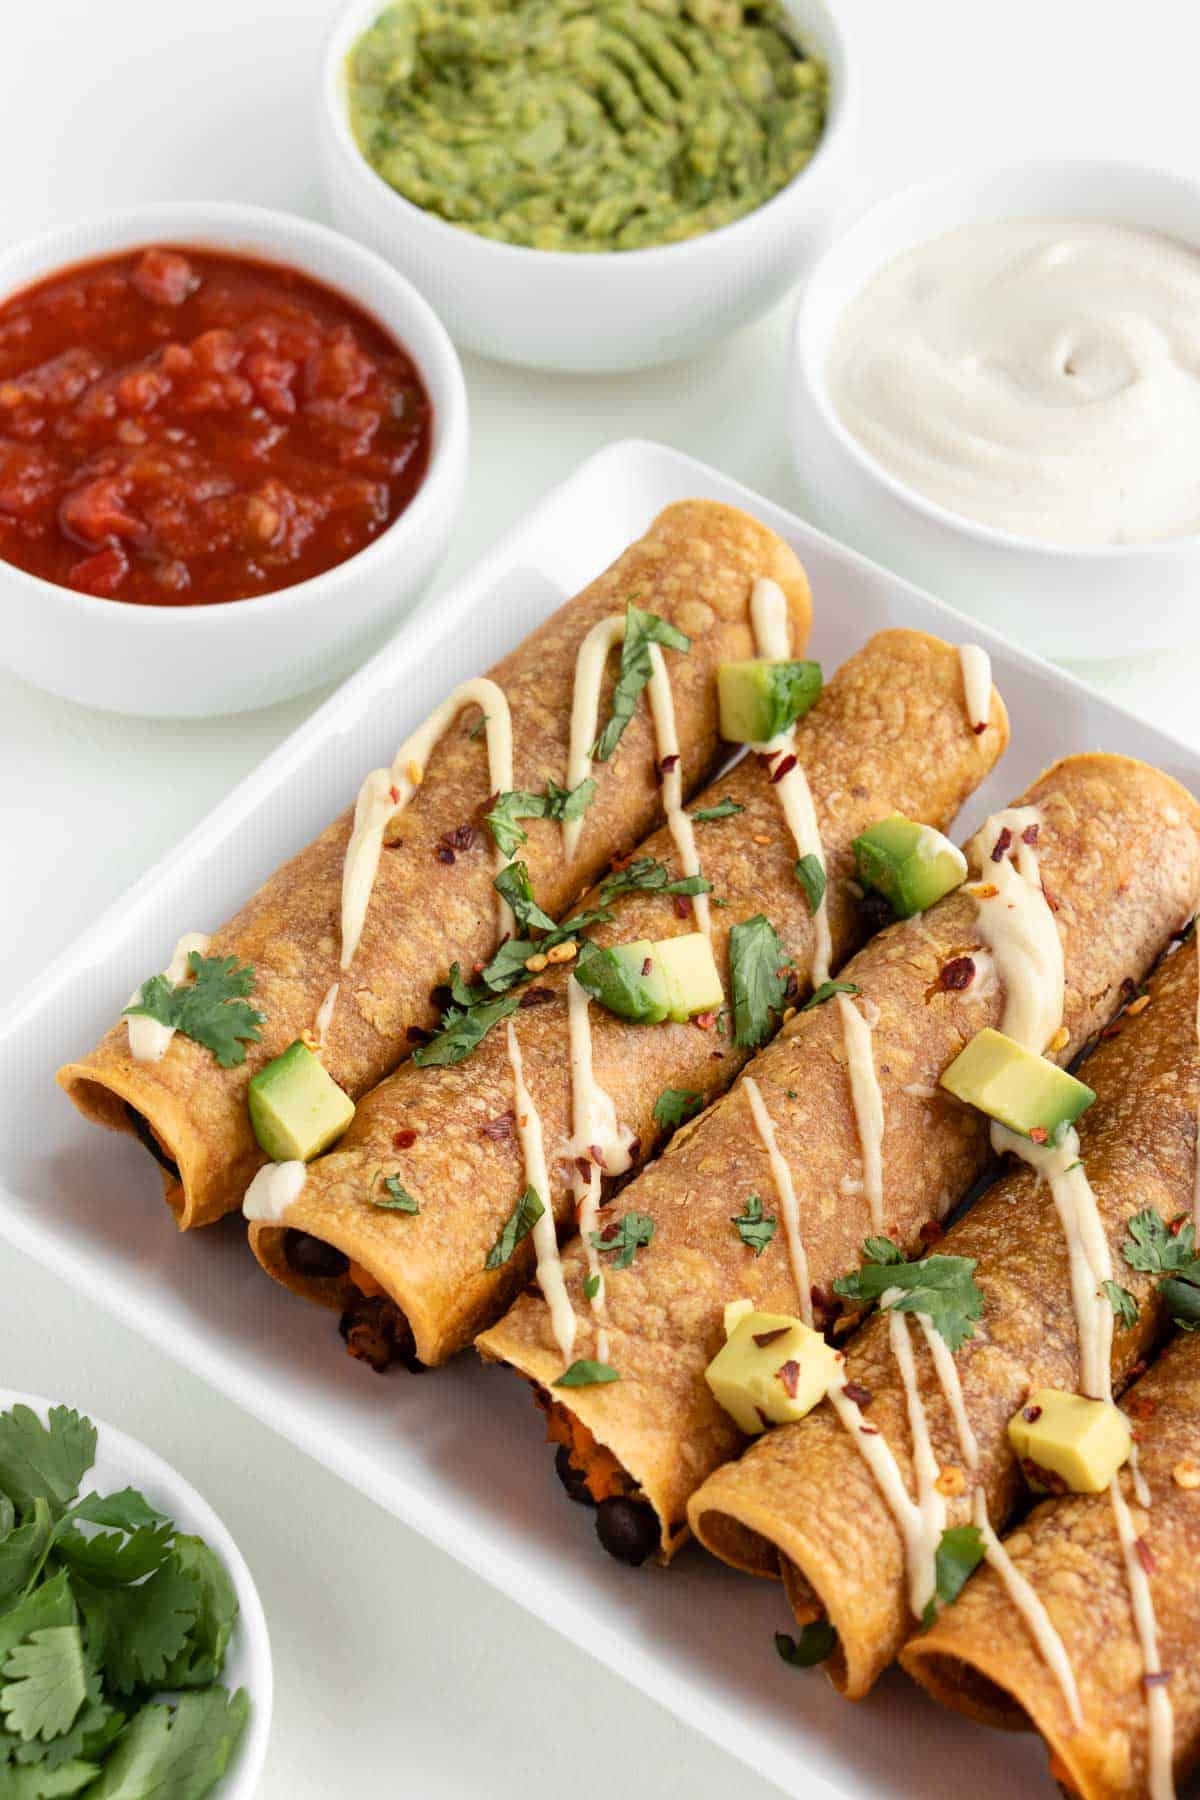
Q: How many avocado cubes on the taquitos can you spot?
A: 7